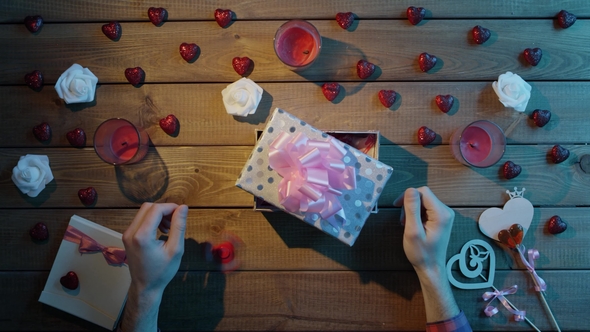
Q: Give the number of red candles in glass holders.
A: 3